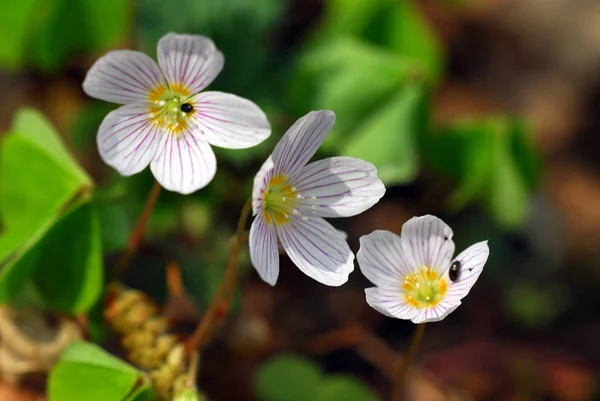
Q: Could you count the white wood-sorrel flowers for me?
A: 3